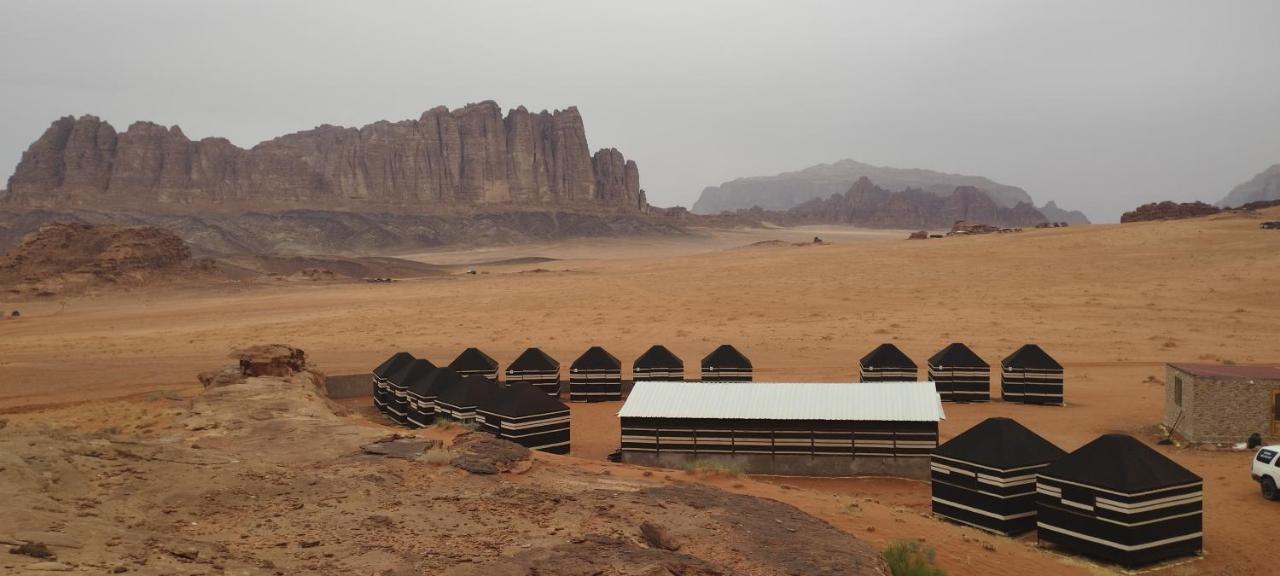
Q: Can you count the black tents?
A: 15